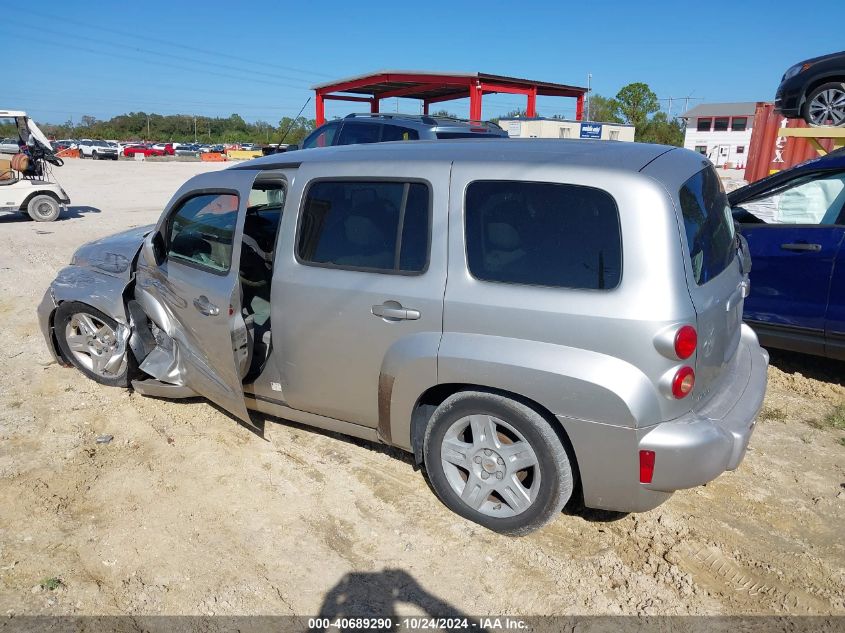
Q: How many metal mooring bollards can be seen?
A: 0